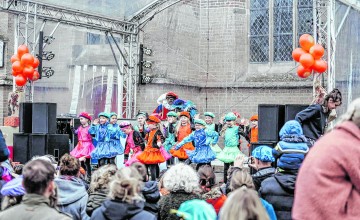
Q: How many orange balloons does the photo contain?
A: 15